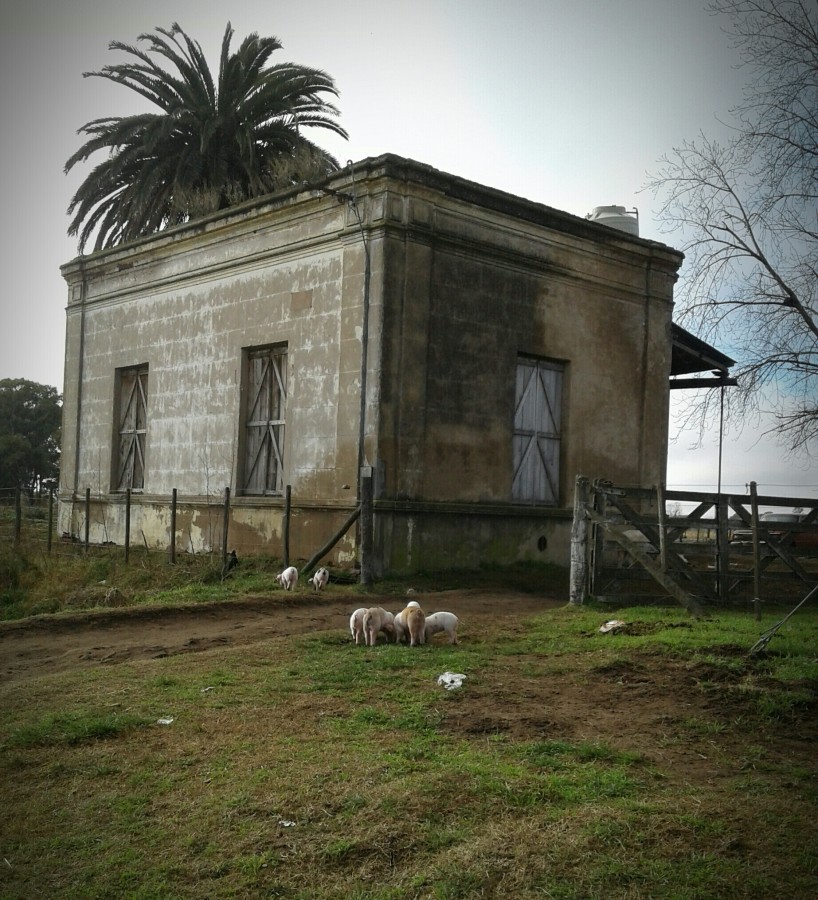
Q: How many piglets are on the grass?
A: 7